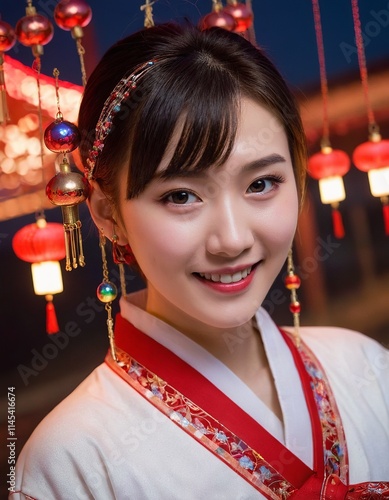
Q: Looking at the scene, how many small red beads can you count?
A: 2